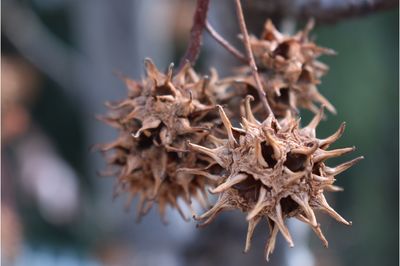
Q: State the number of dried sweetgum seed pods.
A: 3